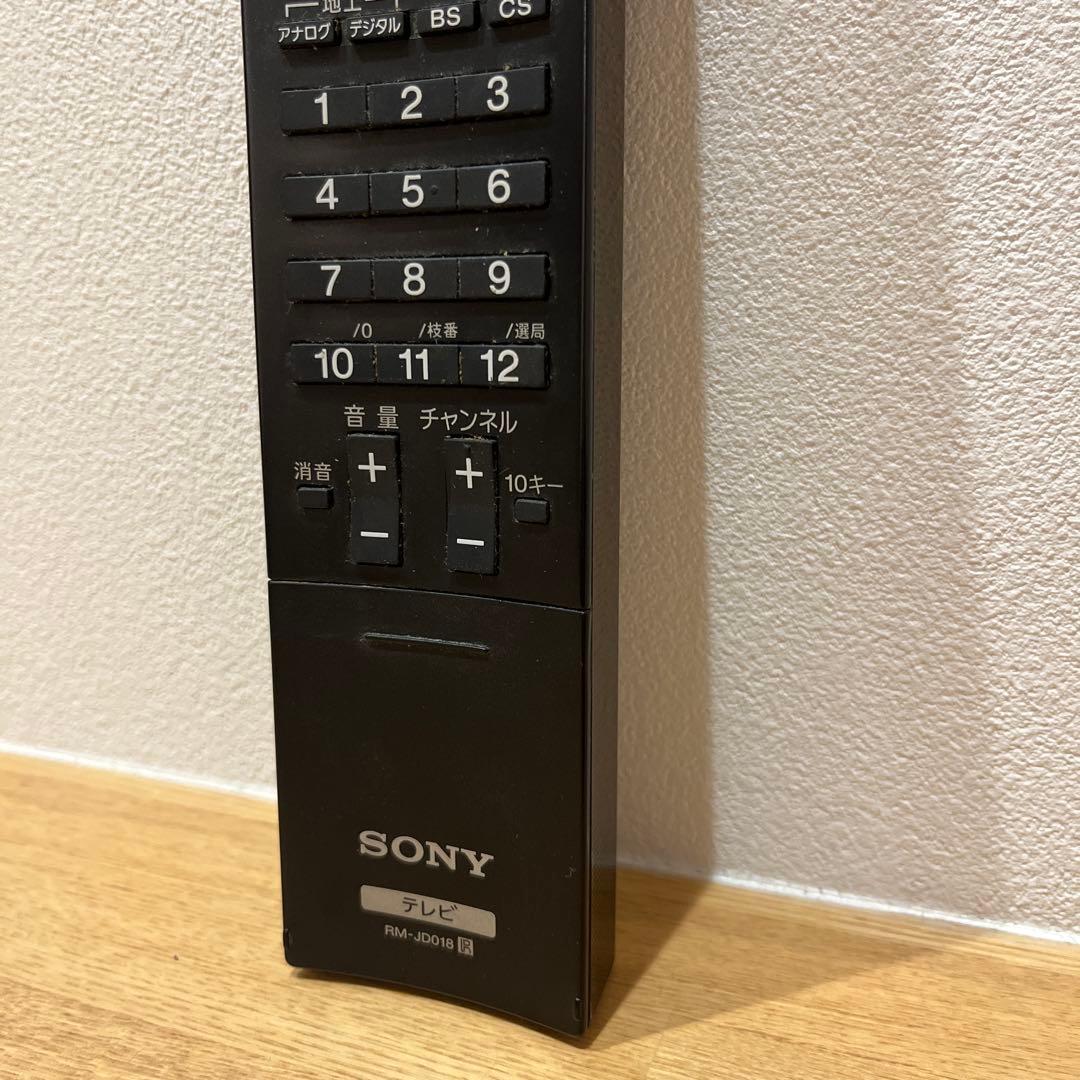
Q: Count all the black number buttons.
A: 12